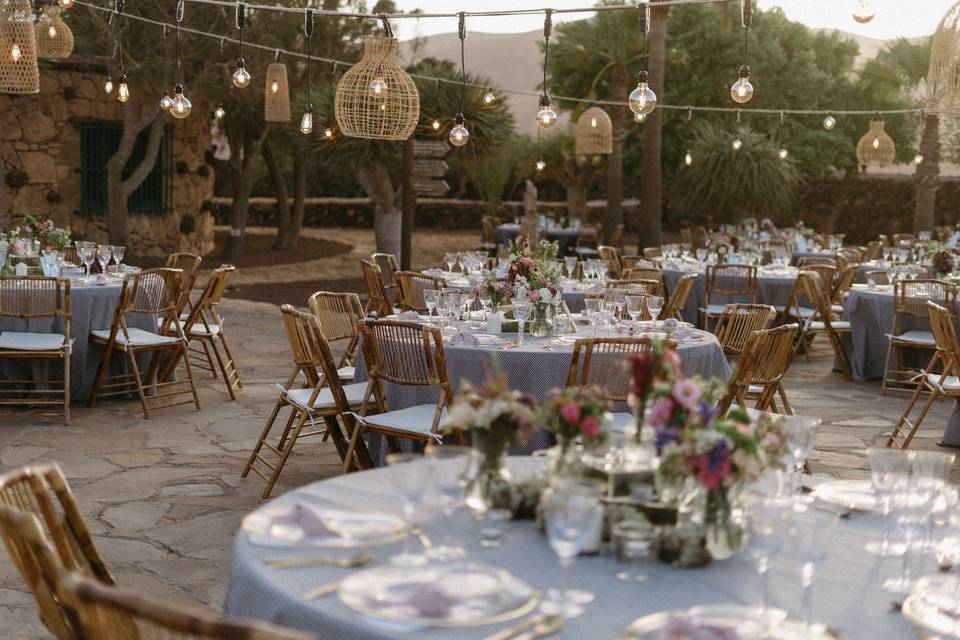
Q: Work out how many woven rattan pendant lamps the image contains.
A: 7